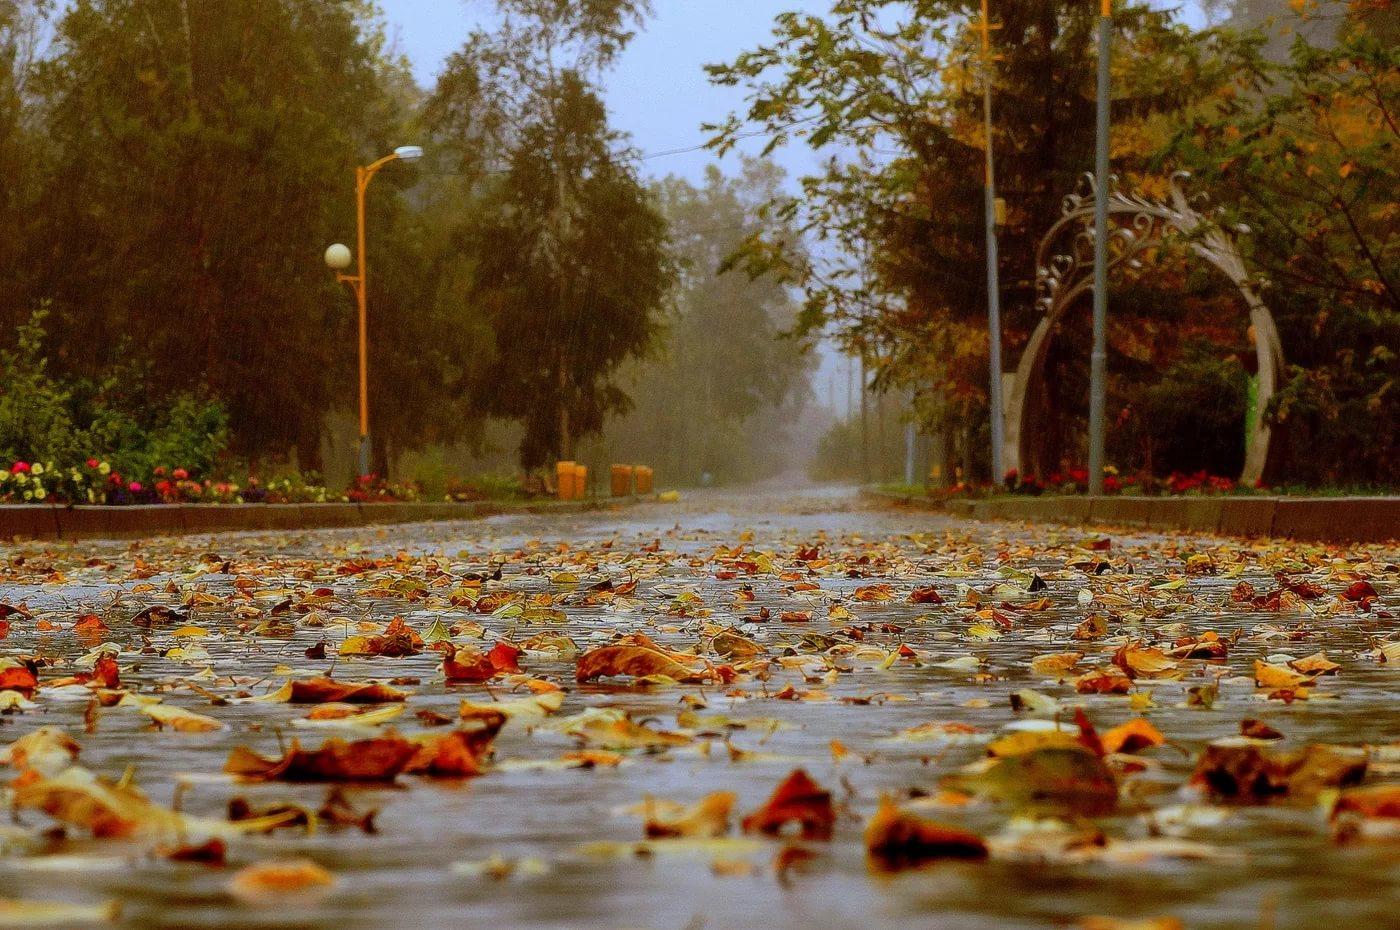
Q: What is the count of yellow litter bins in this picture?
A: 4